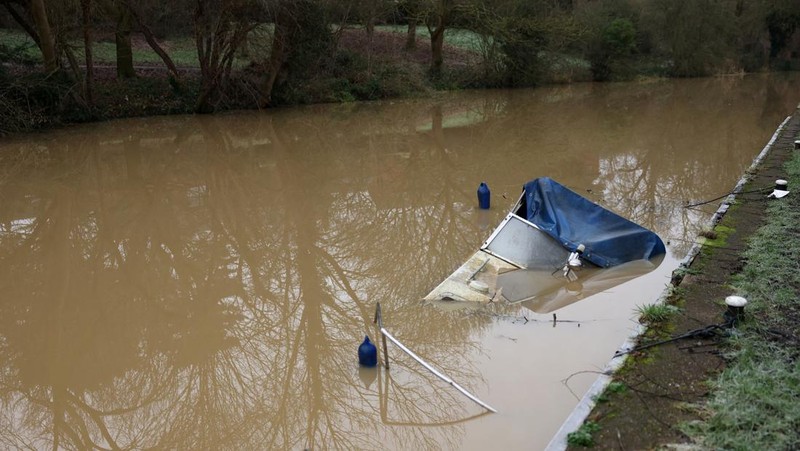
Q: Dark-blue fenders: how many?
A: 2